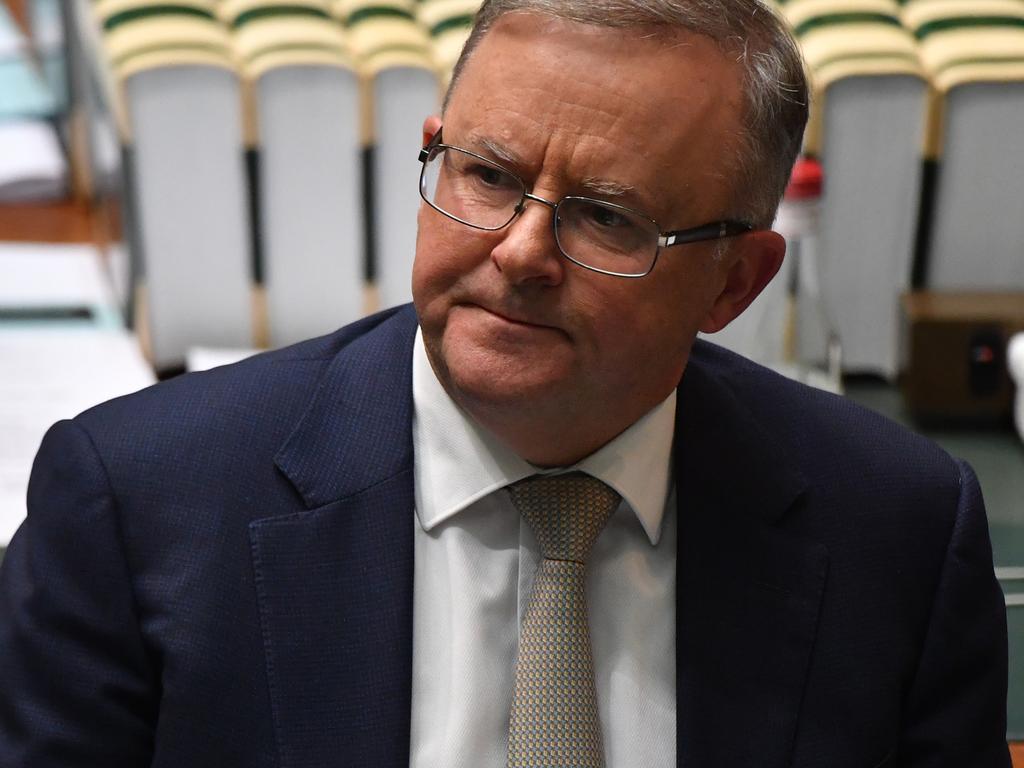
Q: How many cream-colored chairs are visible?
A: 0